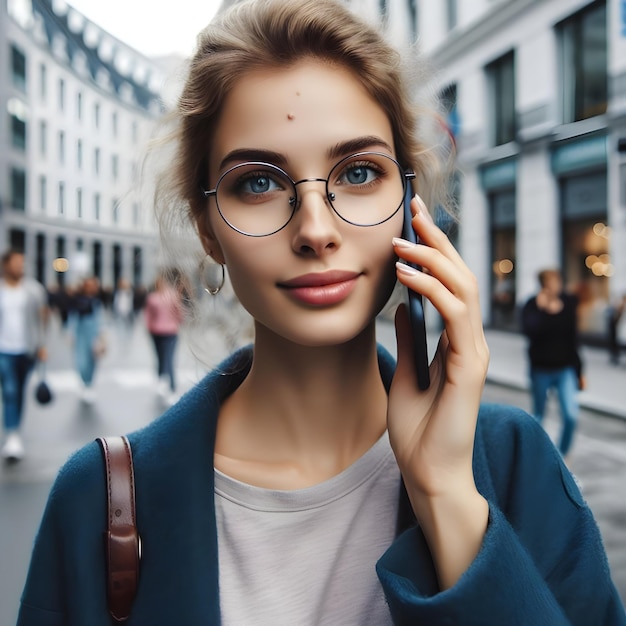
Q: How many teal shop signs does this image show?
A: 2